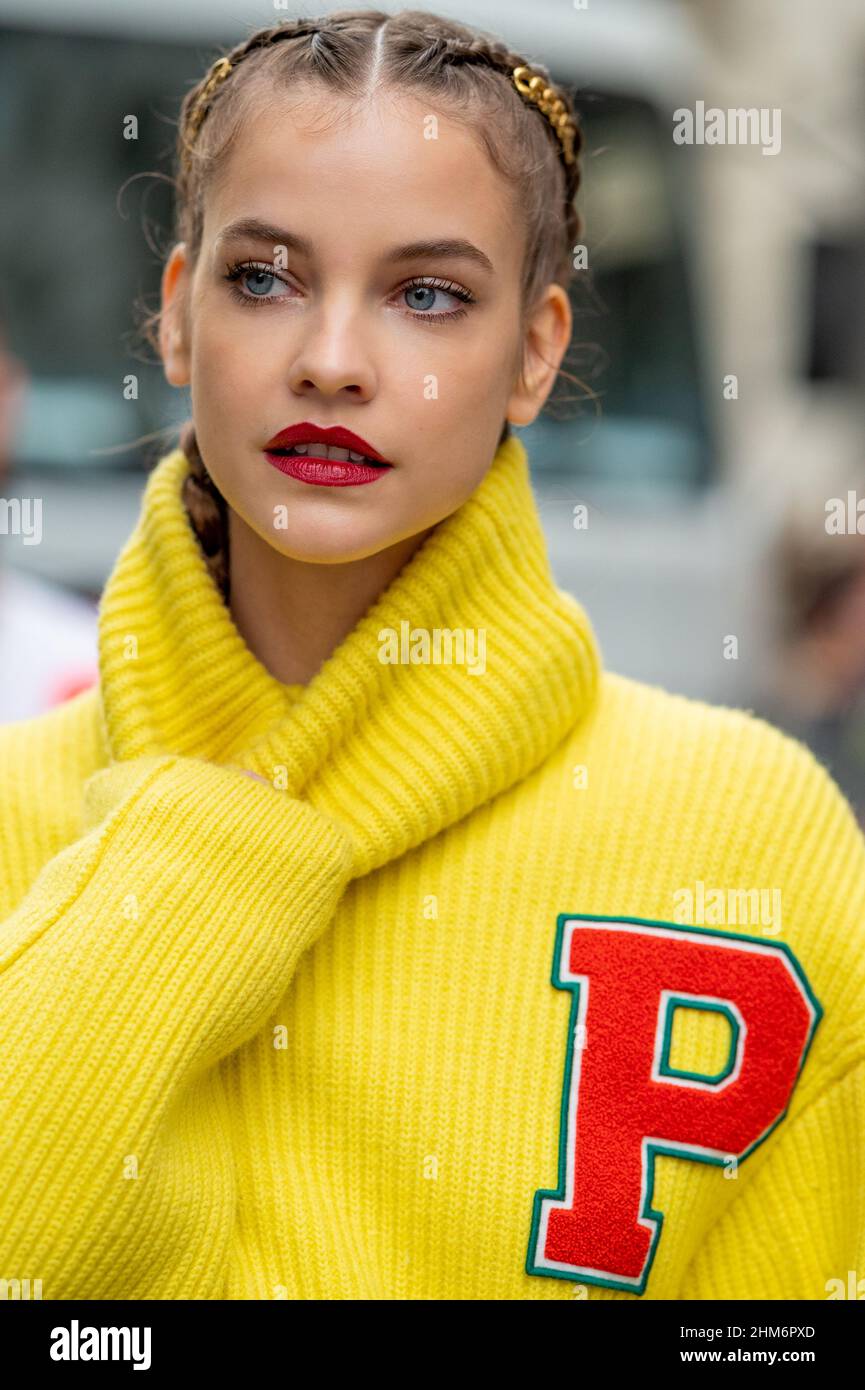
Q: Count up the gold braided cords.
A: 2